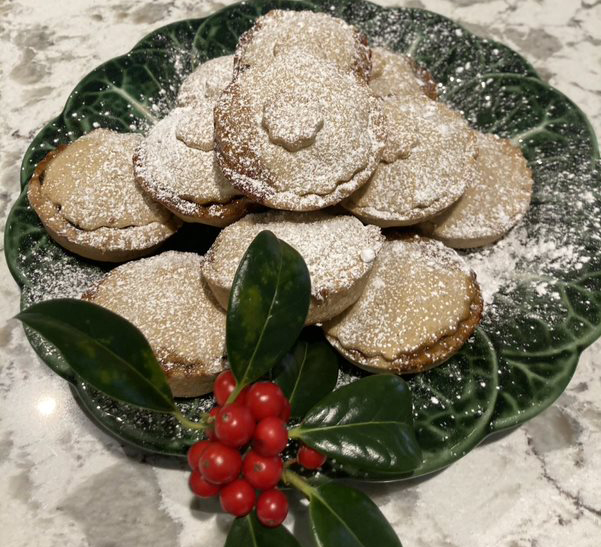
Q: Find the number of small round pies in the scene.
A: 11